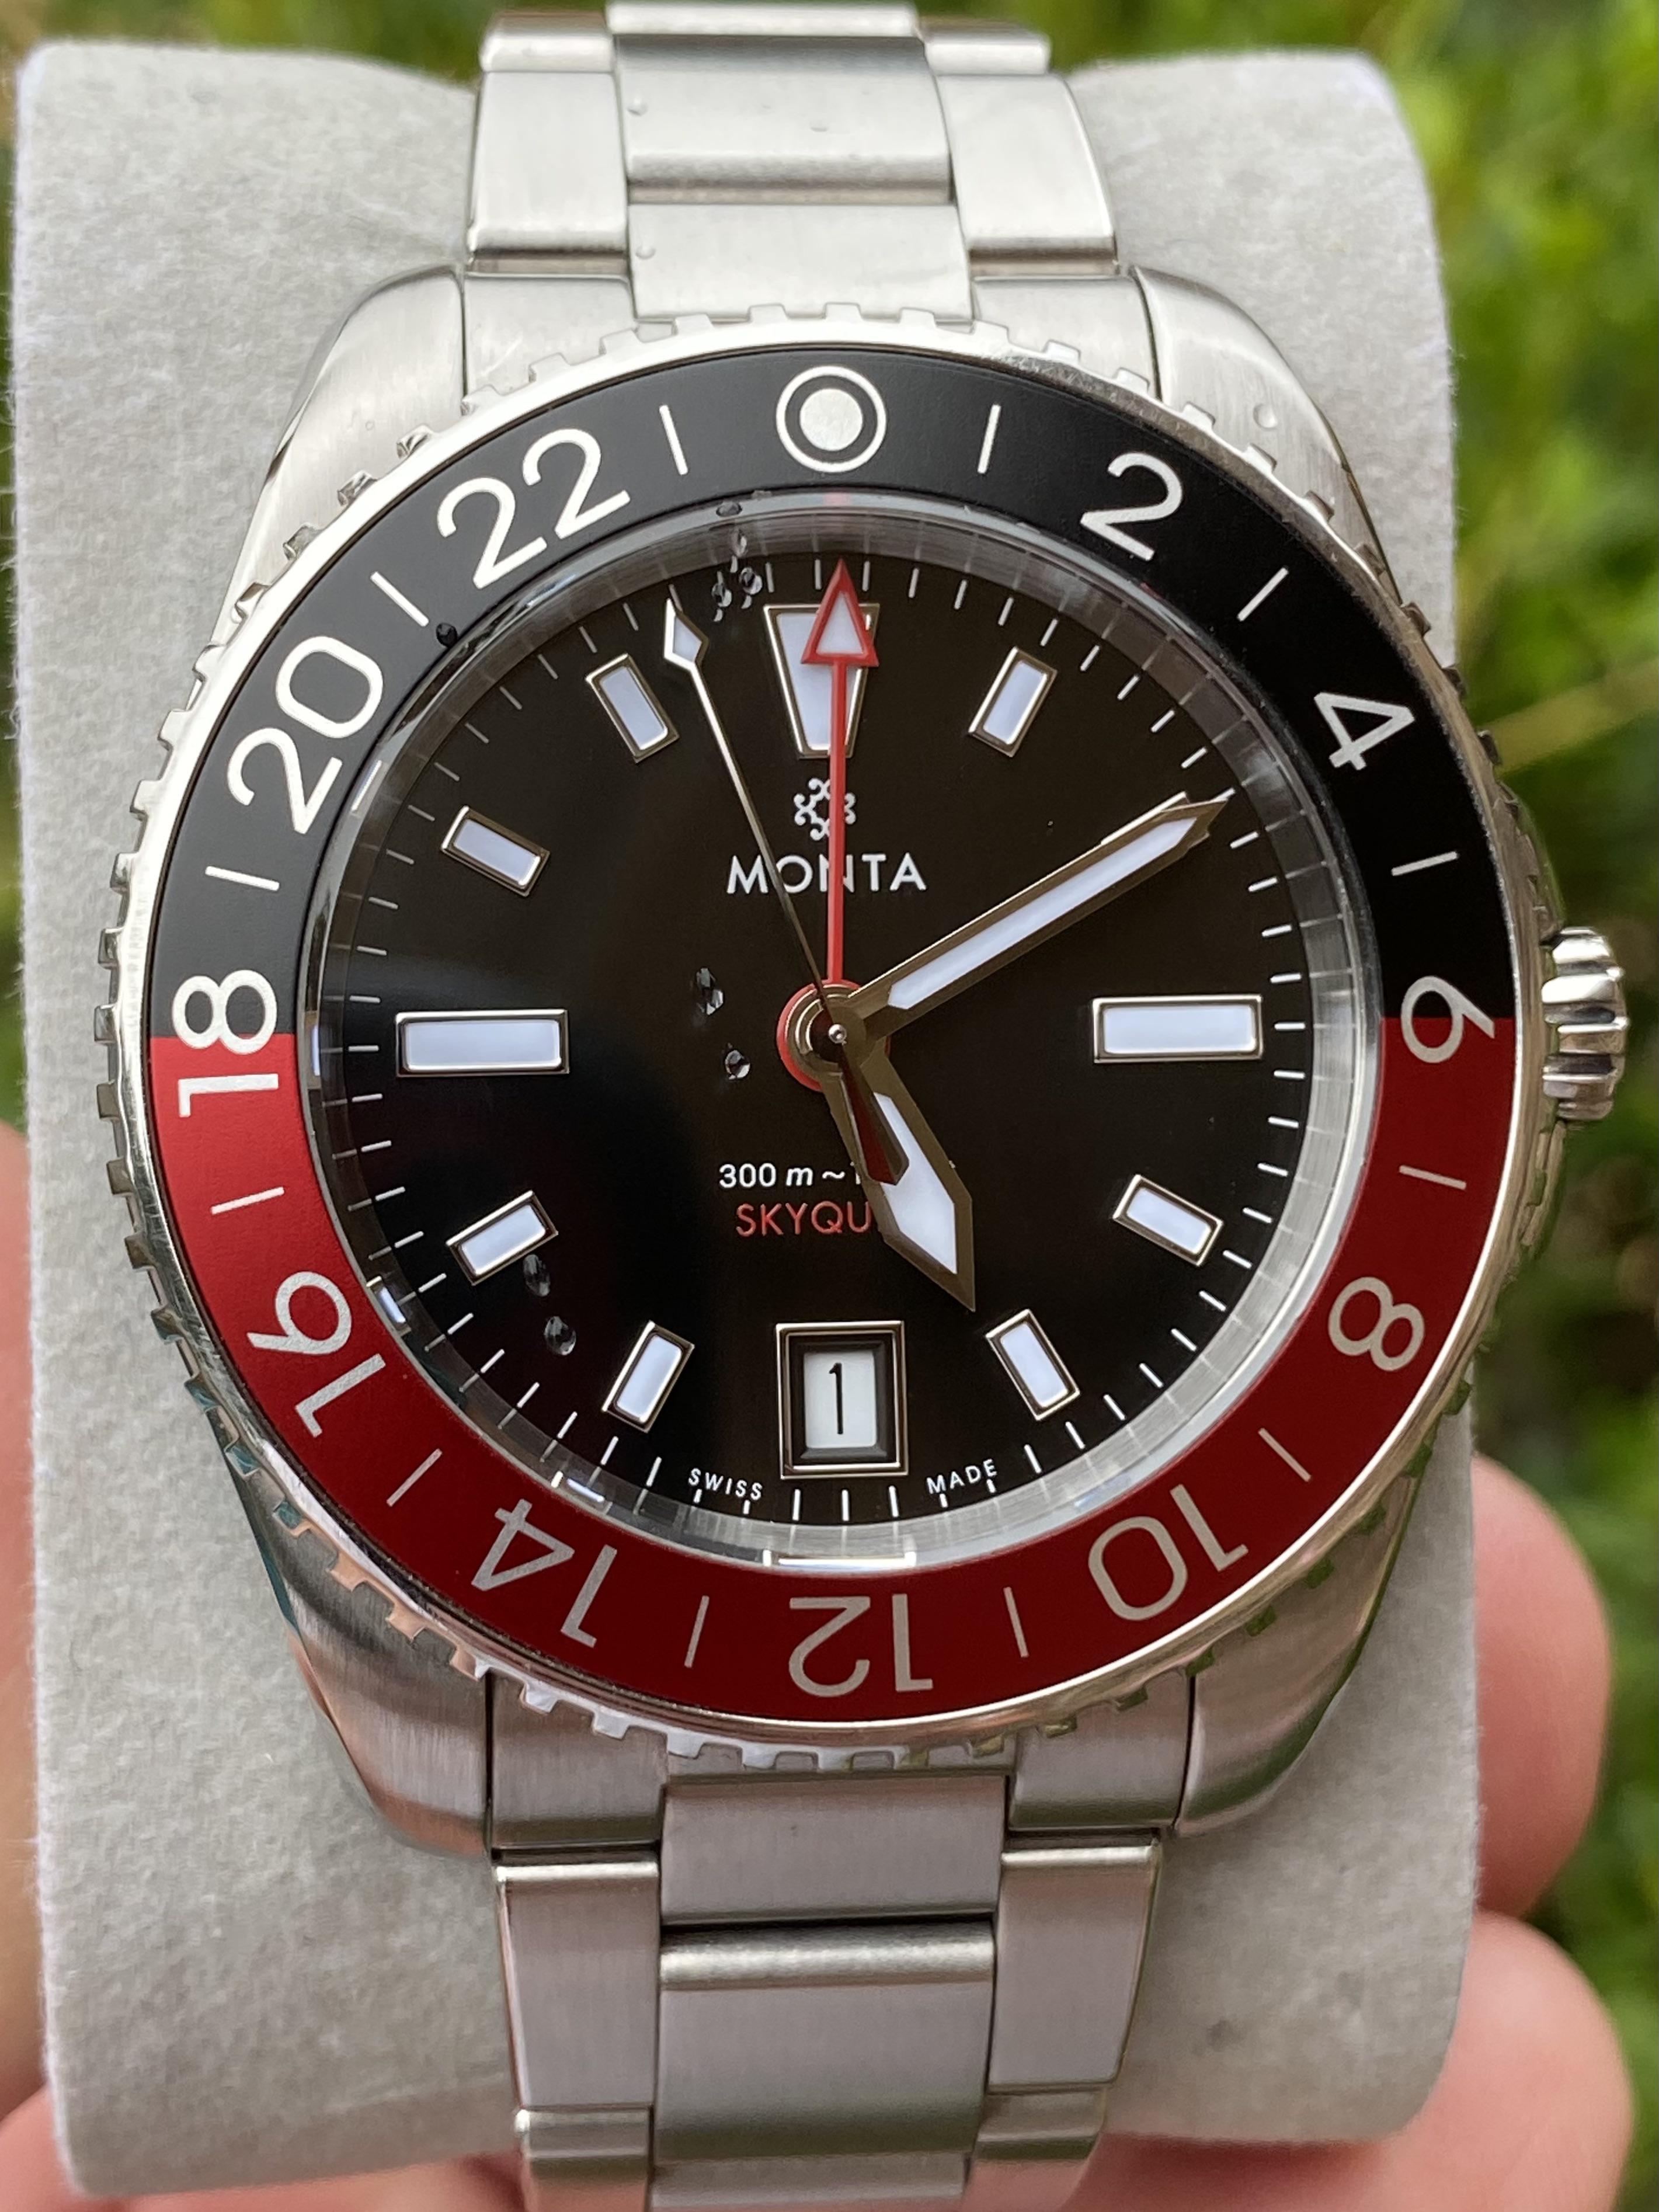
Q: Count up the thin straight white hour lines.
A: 12